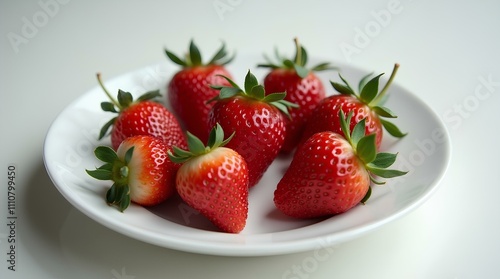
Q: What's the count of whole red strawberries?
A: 8